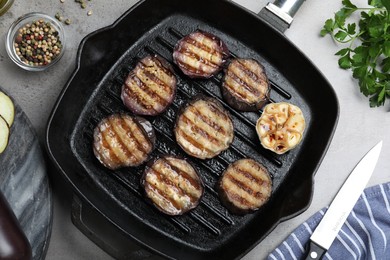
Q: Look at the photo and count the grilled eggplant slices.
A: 7